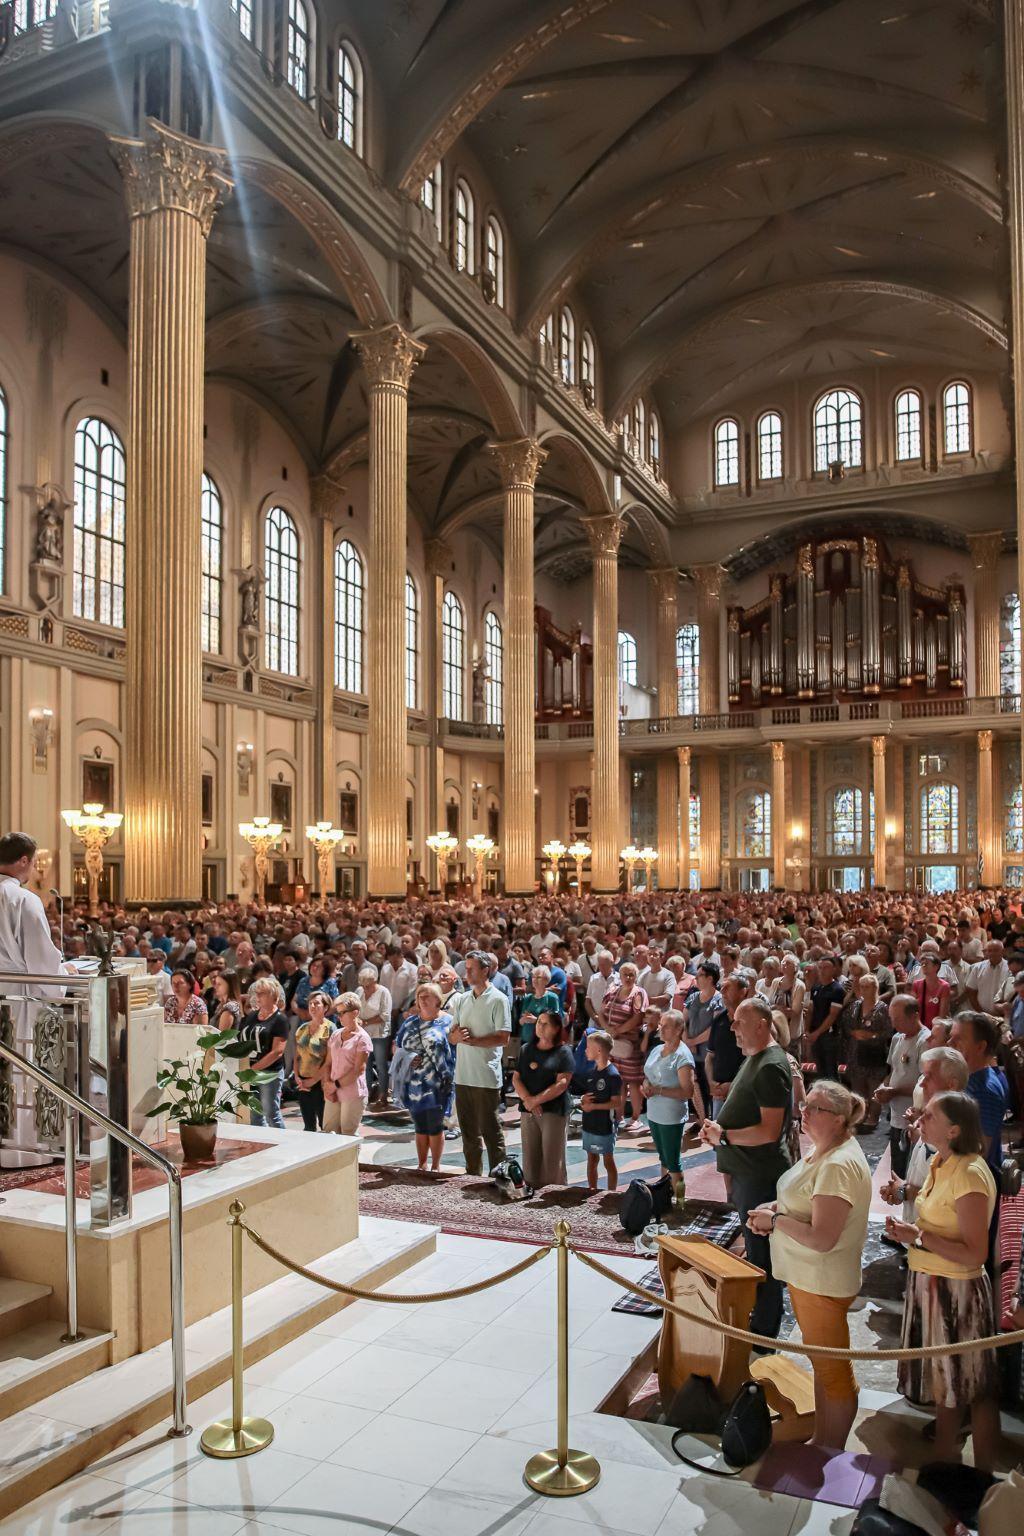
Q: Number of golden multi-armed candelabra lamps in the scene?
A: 9